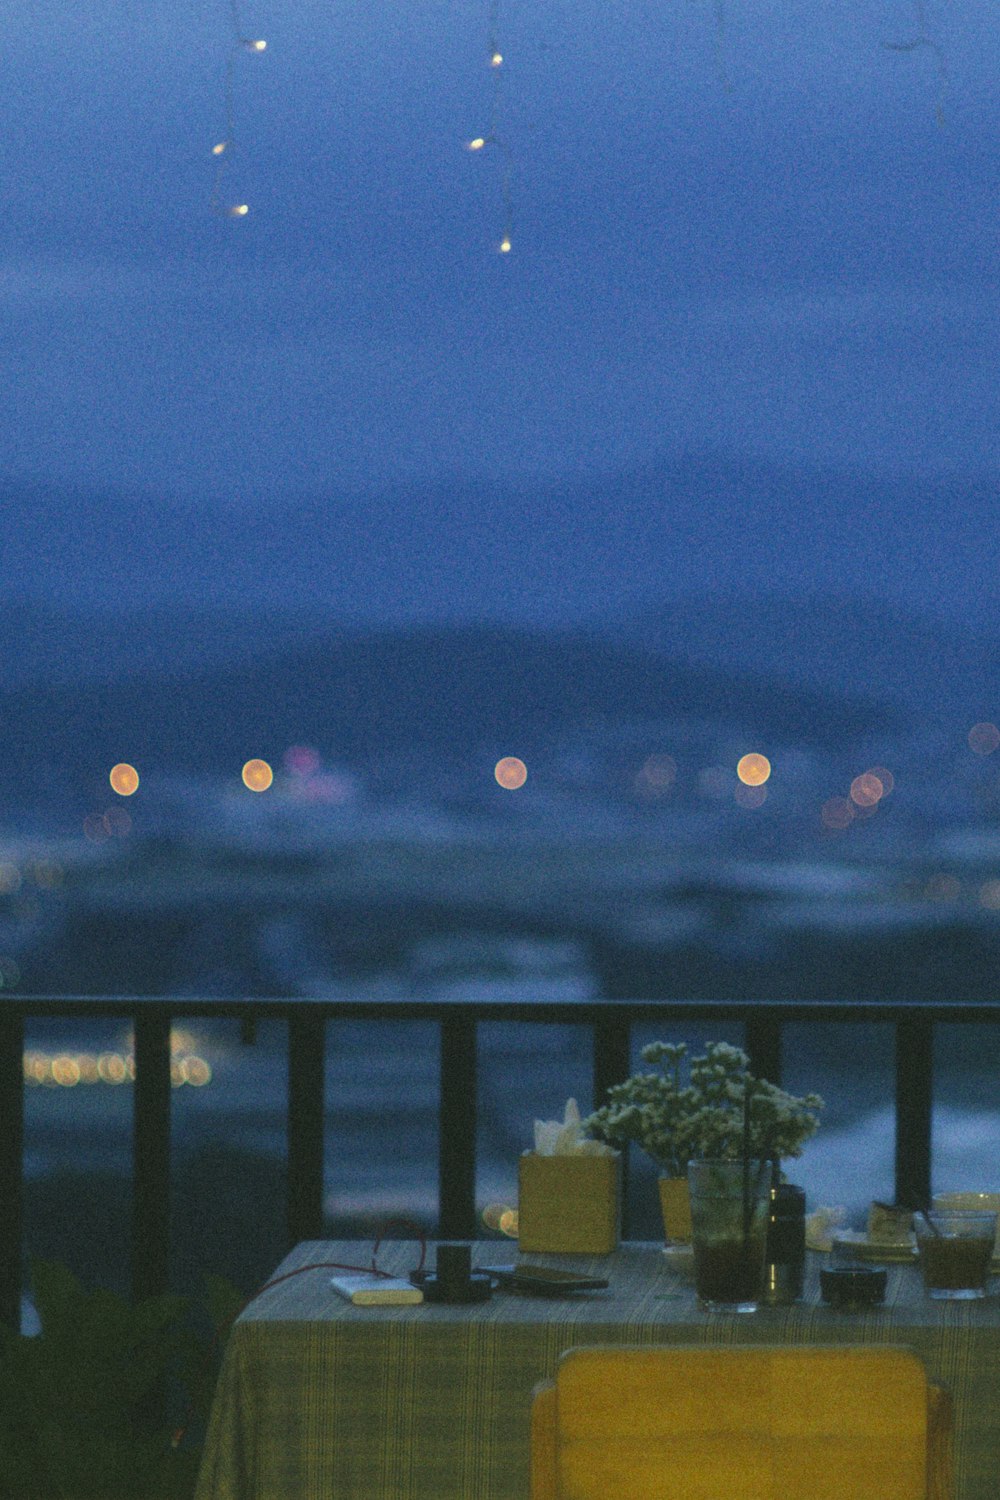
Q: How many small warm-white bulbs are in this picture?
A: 6